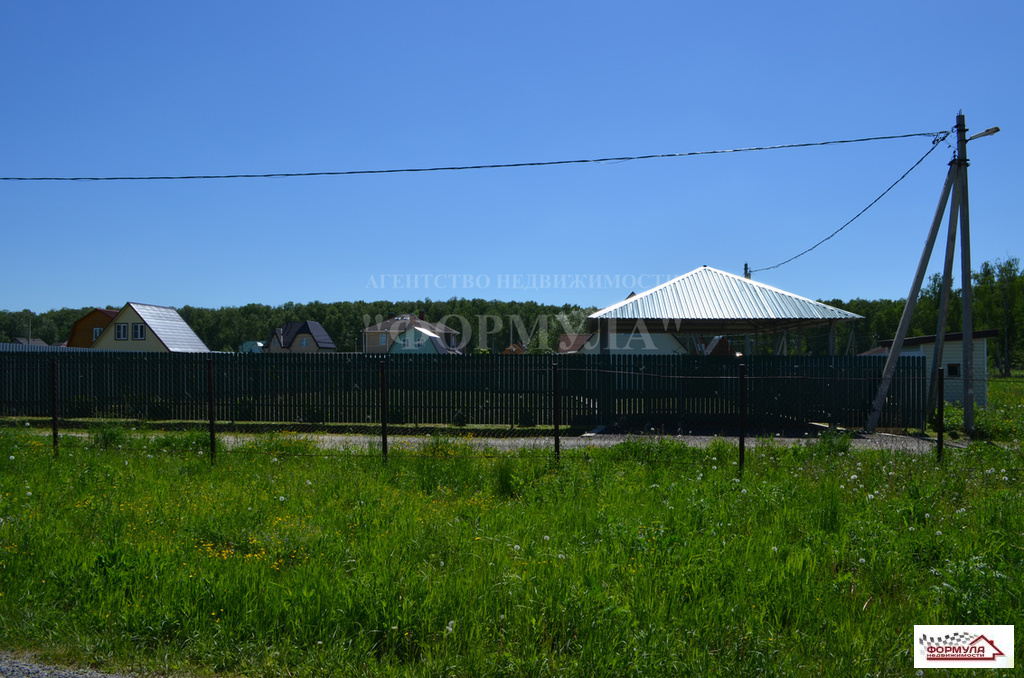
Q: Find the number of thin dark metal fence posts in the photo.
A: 6